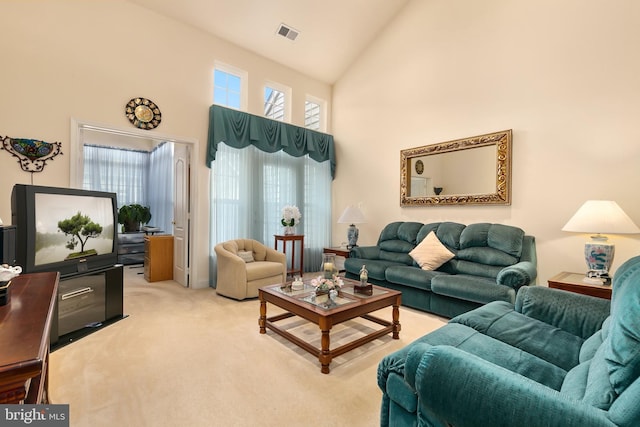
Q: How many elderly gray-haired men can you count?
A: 0